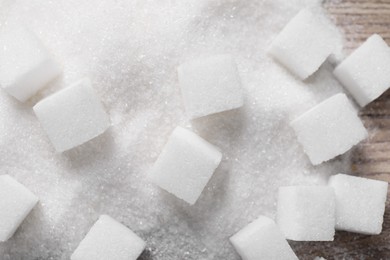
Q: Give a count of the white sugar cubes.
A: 12